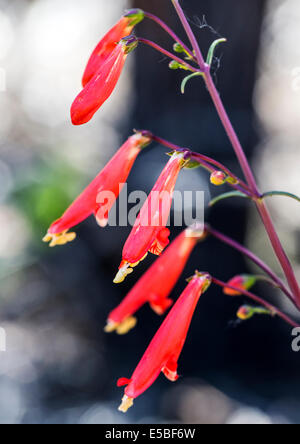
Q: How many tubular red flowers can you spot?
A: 6